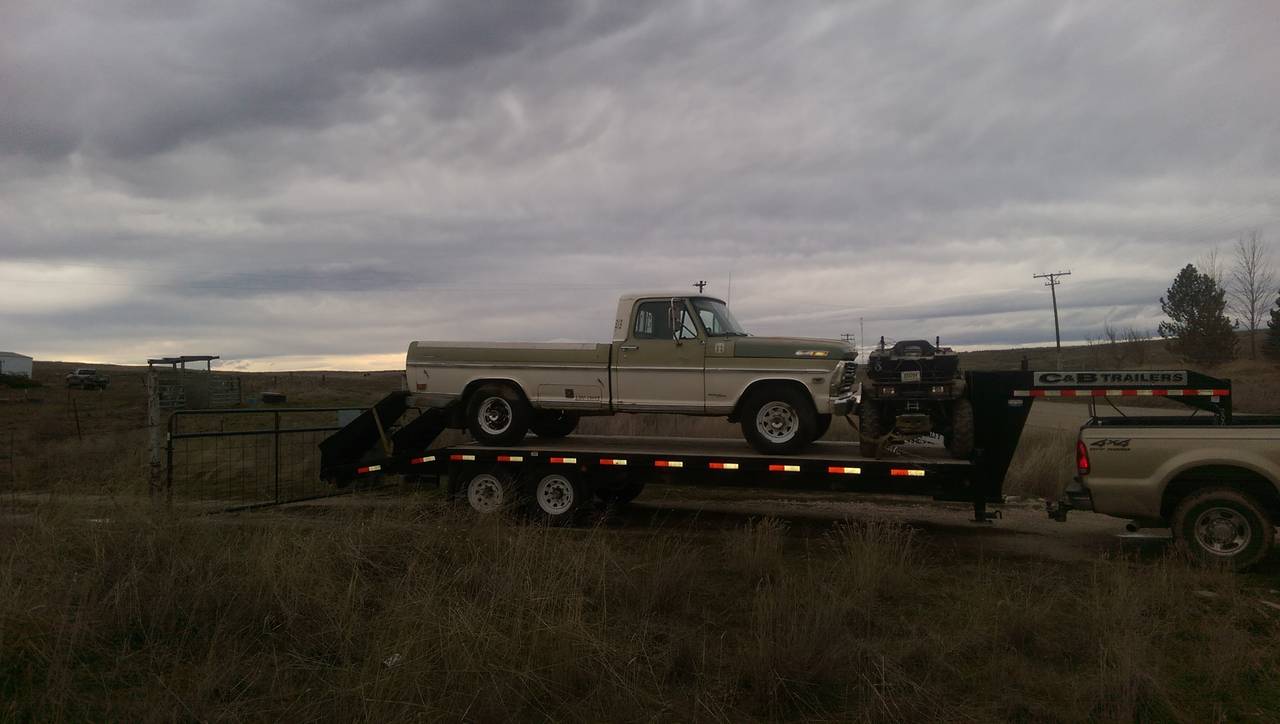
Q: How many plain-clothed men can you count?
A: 0